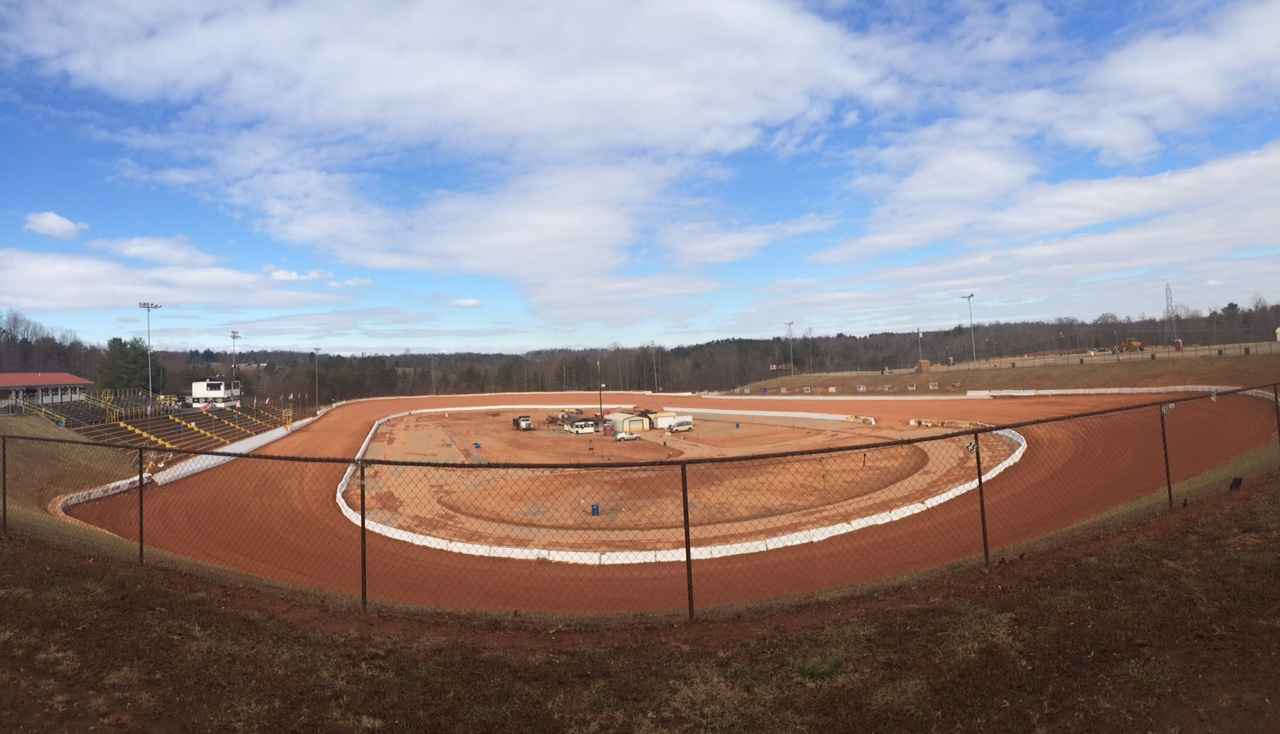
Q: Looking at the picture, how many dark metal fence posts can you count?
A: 7